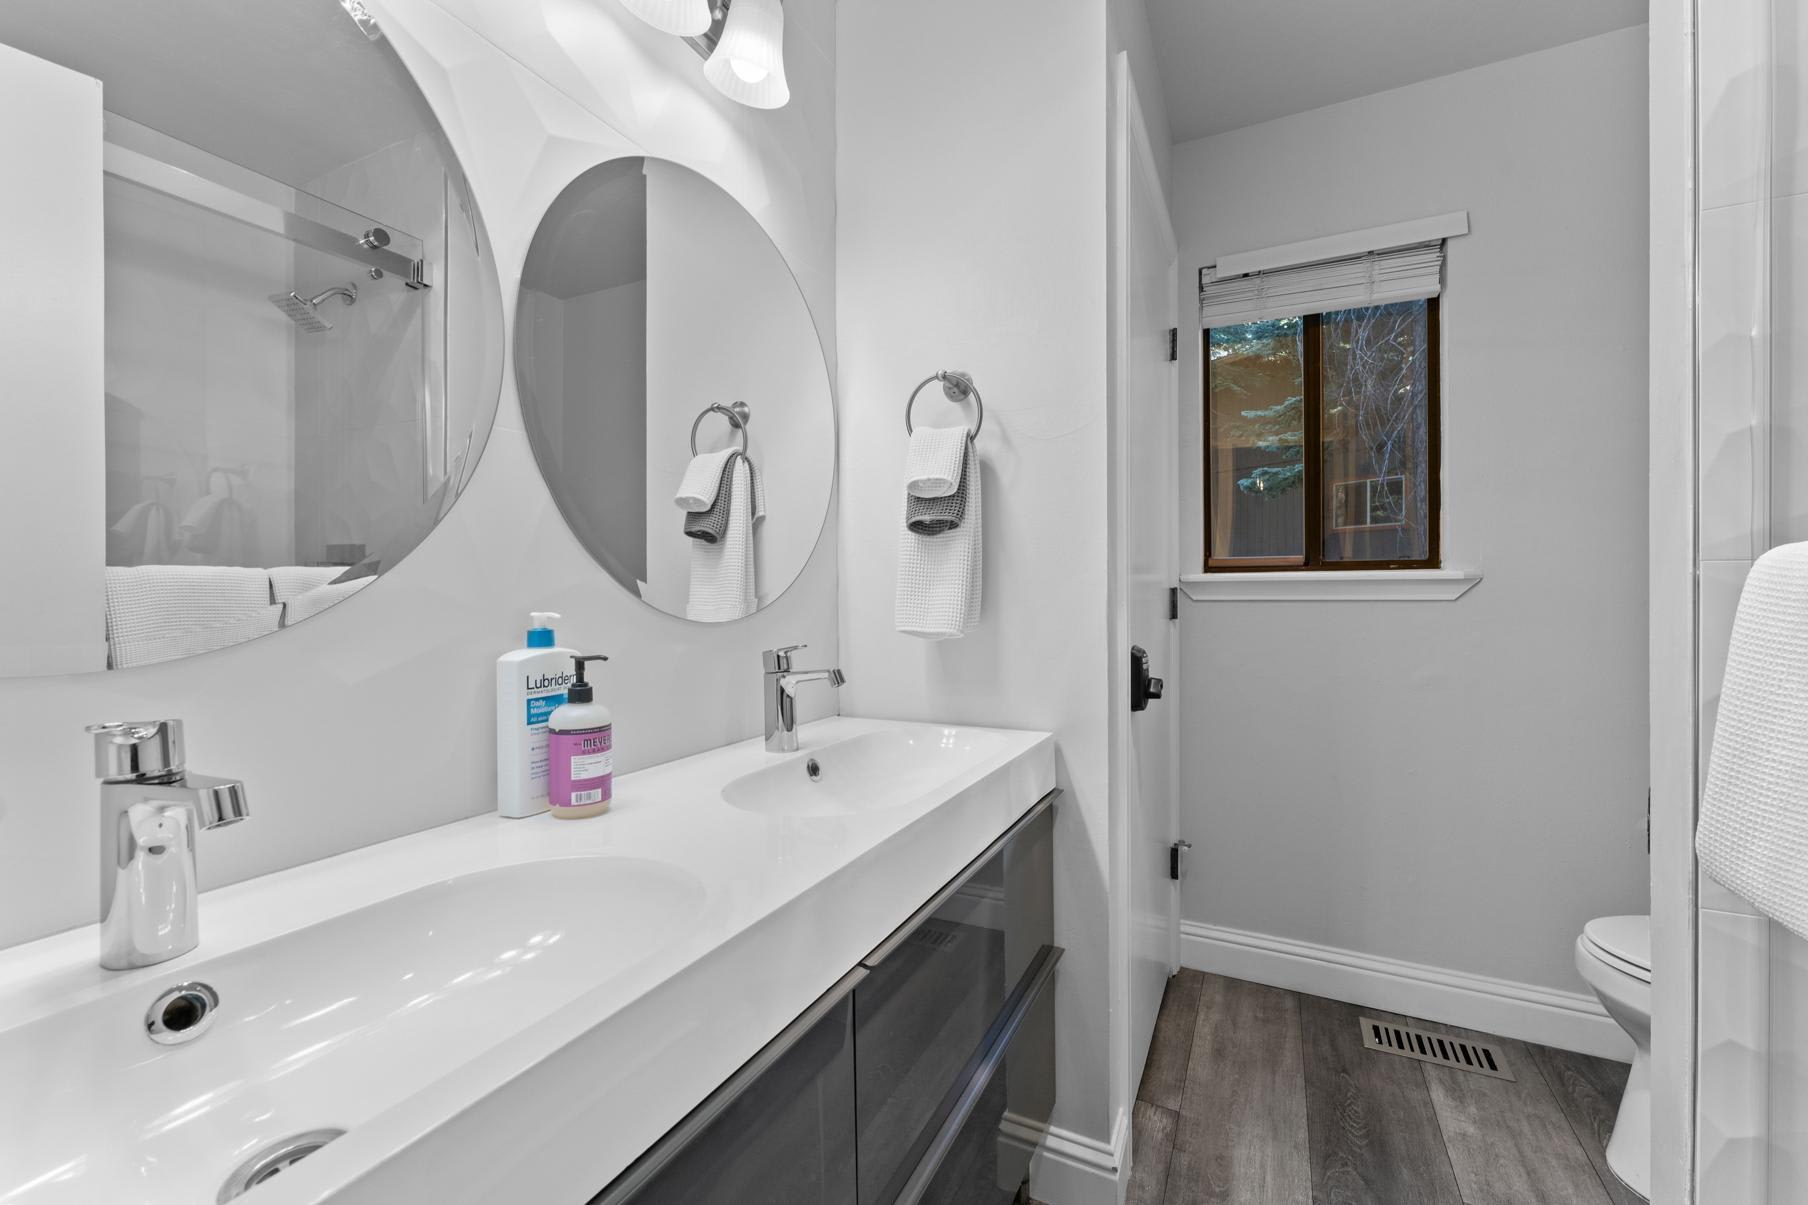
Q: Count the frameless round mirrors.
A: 2